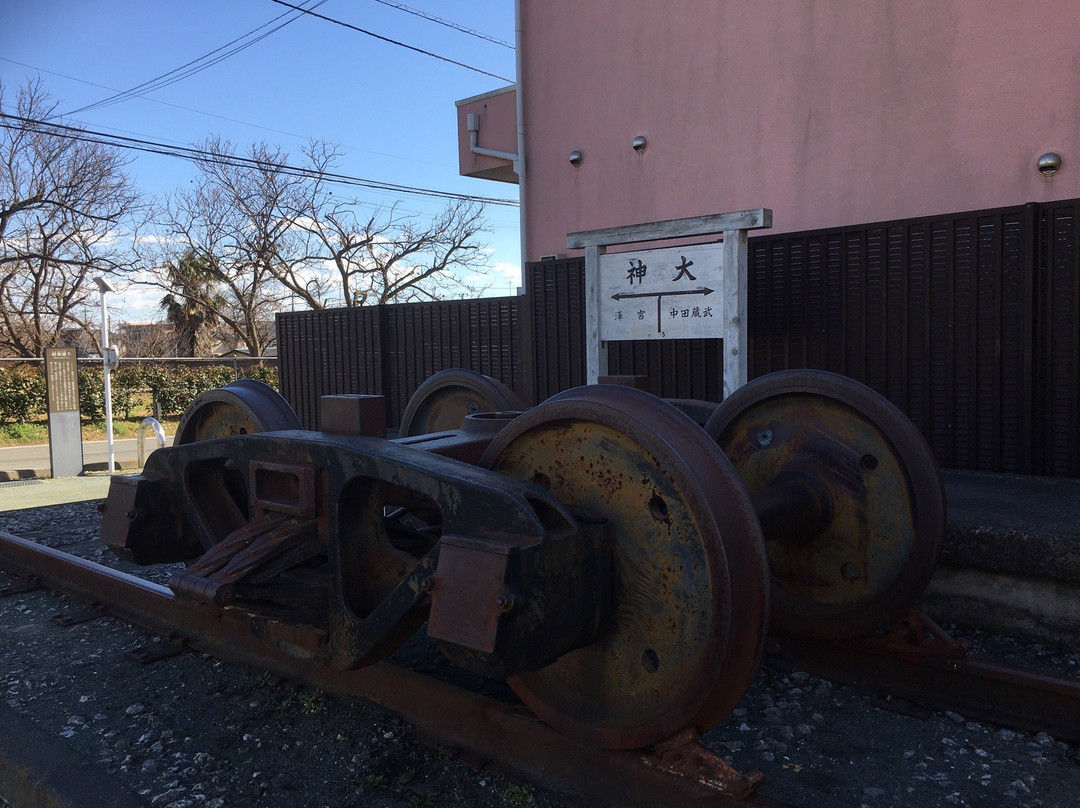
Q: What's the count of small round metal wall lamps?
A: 3